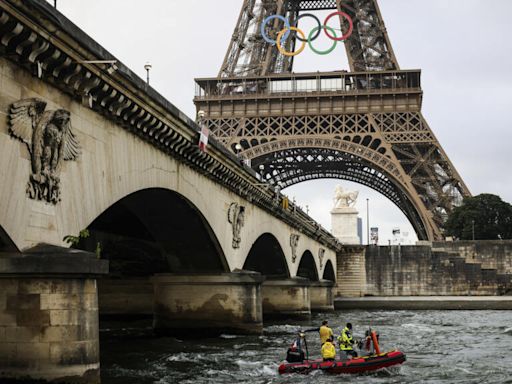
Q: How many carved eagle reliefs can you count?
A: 4